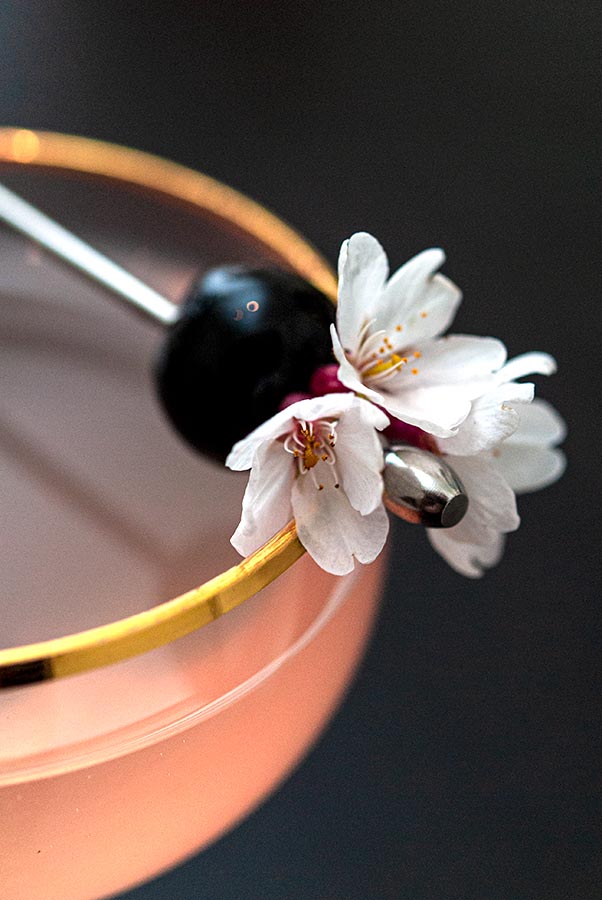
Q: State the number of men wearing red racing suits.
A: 0